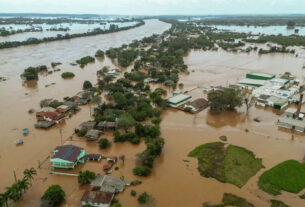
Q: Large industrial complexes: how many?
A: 1